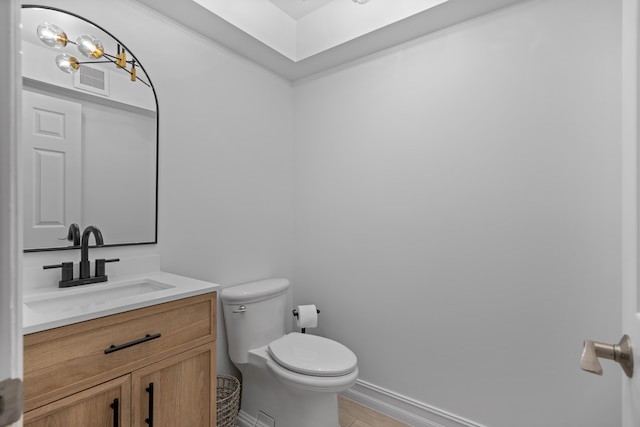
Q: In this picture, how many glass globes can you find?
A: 3